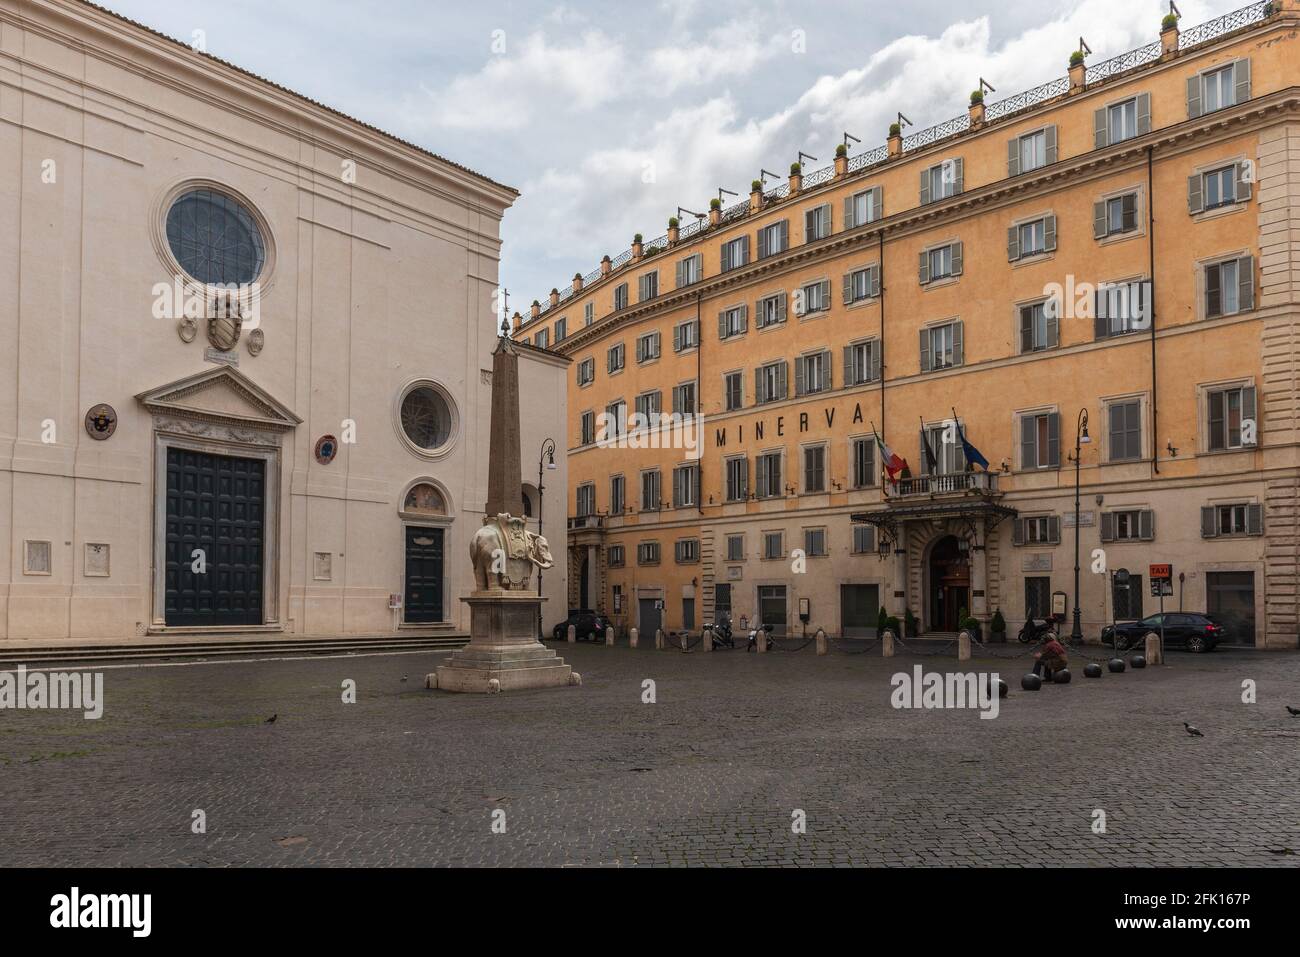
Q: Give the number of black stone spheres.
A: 6